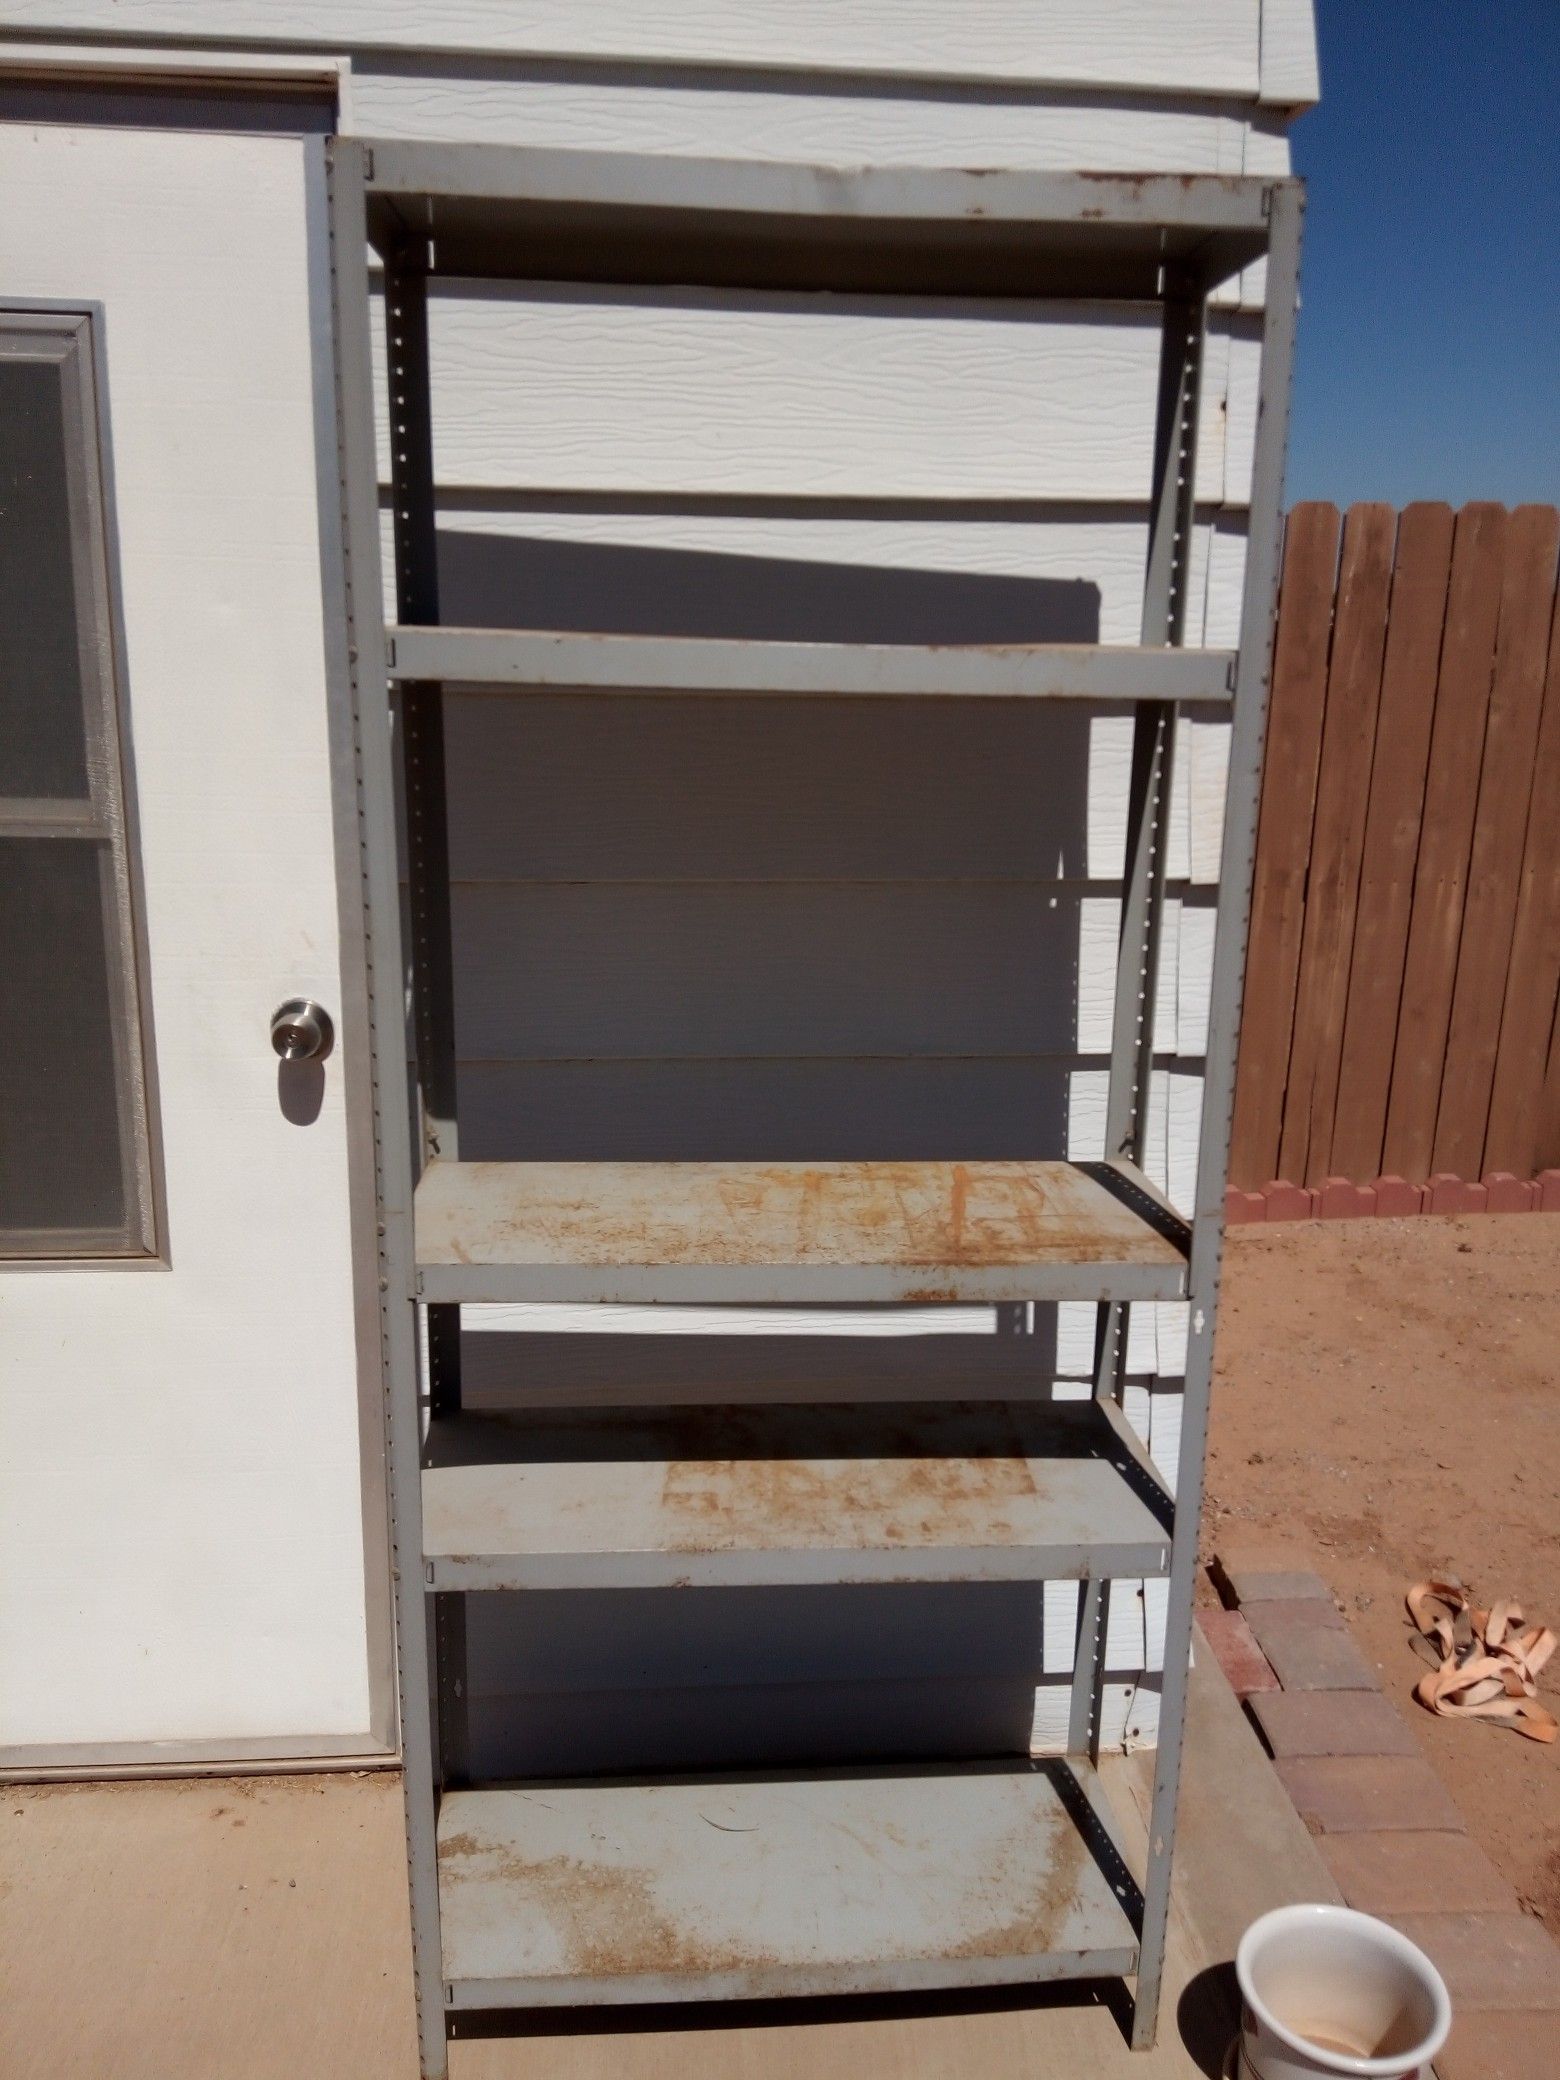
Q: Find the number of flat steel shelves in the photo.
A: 5